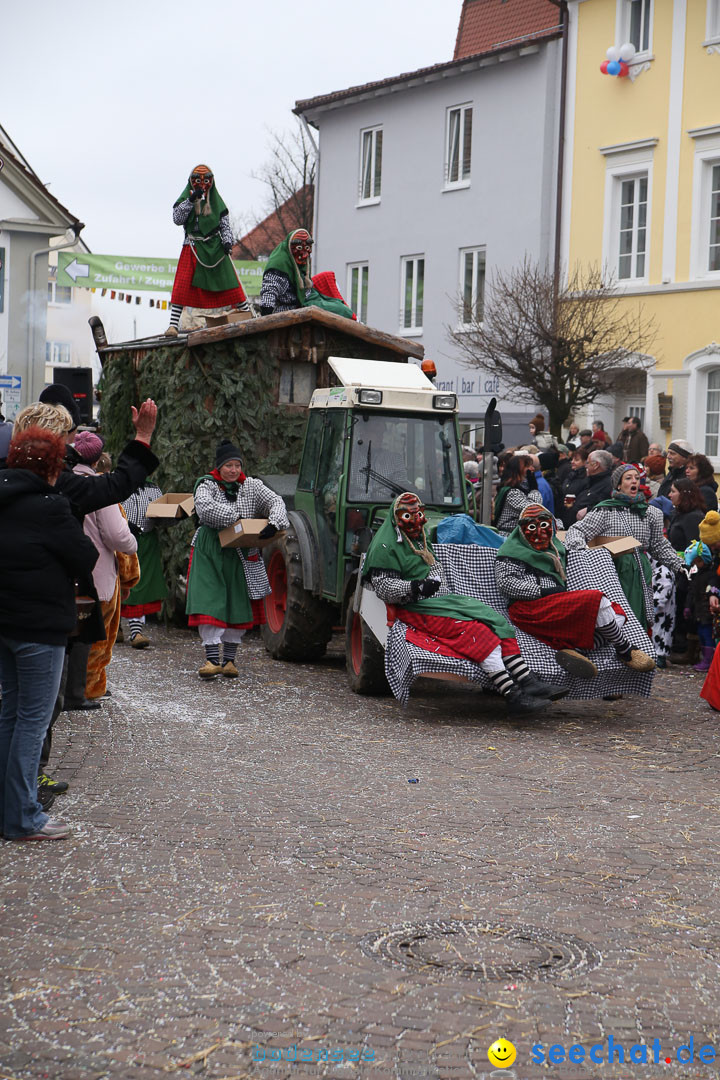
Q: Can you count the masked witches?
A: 4